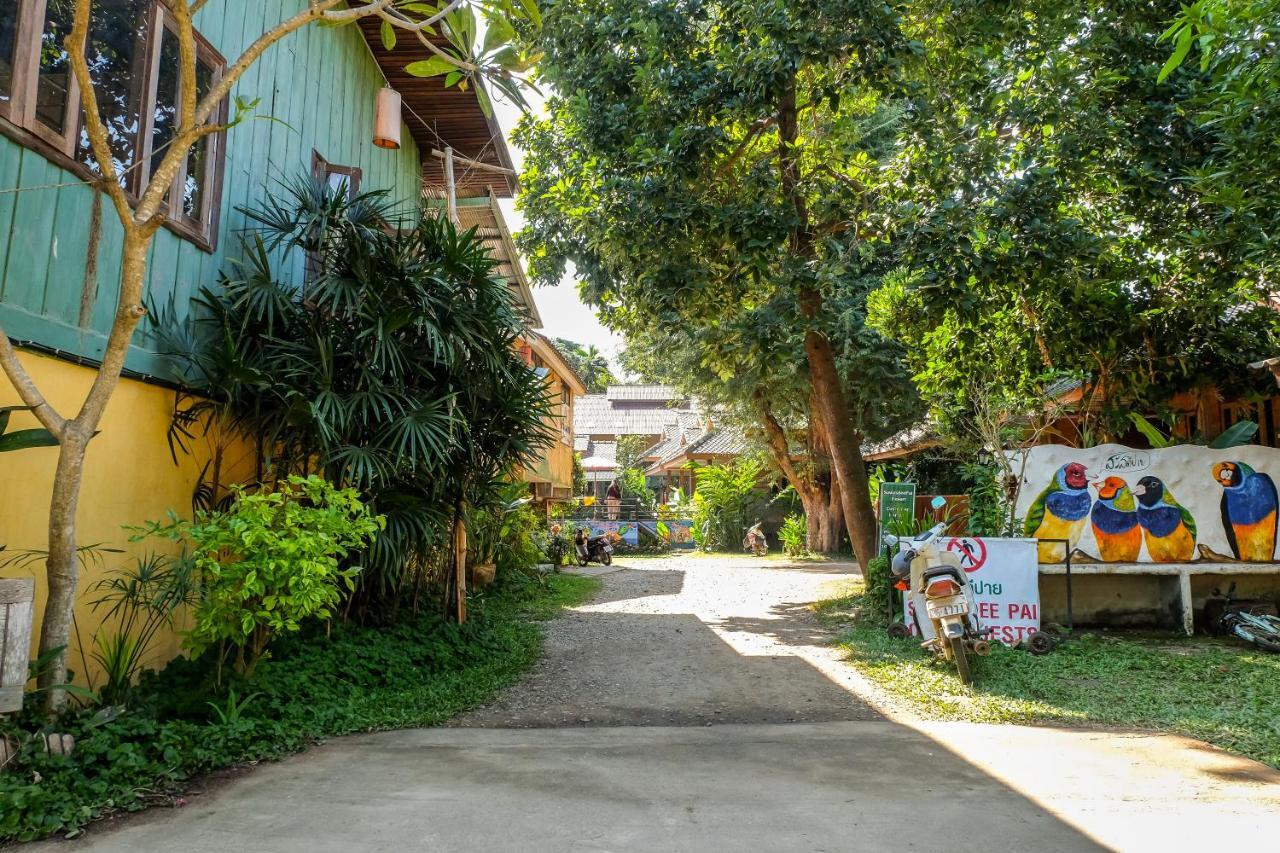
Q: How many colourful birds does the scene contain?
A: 4